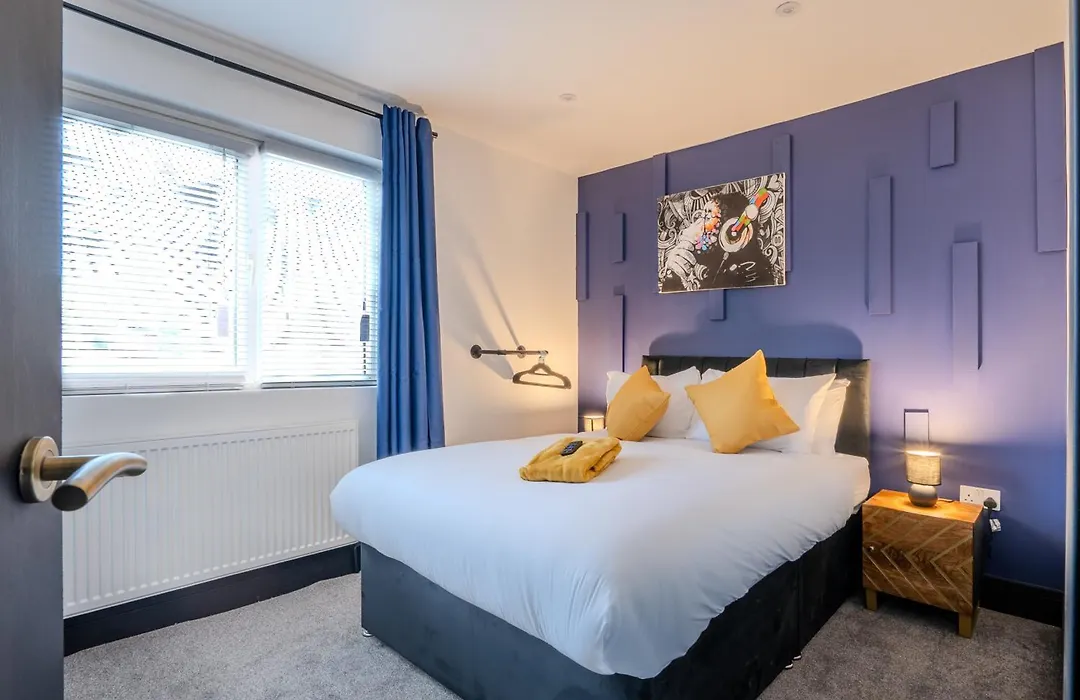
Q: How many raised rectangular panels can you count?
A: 11